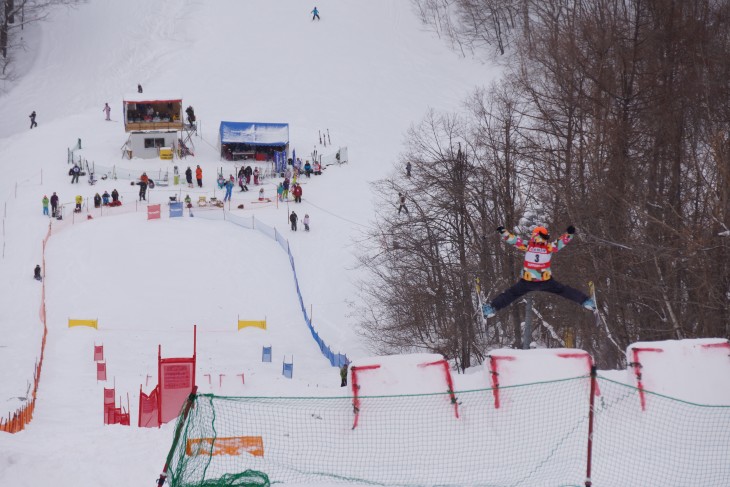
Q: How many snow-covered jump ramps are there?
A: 3